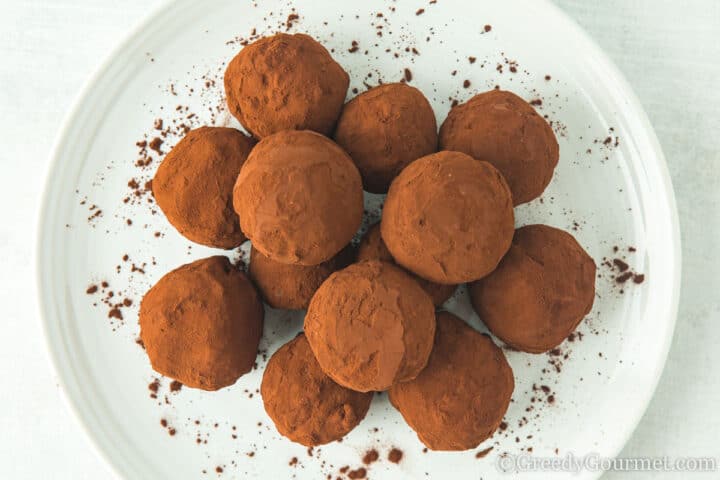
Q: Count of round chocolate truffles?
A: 13